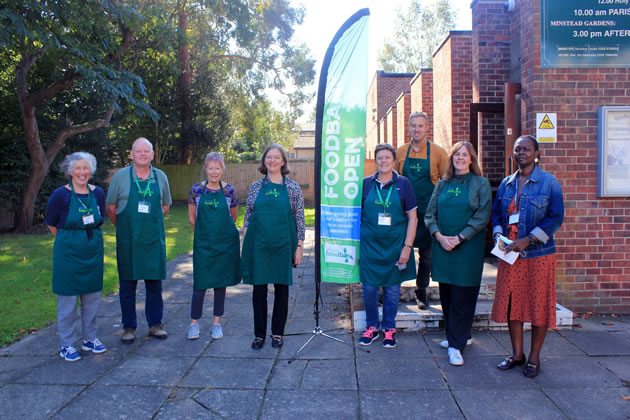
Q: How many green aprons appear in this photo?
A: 7